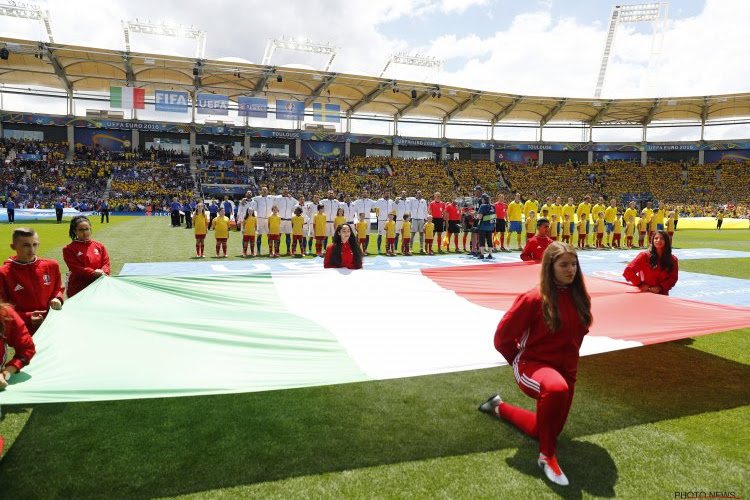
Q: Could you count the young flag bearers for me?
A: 7